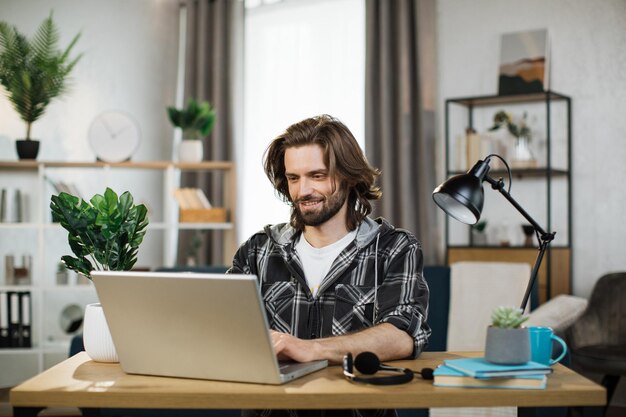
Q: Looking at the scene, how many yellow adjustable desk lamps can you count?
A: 0